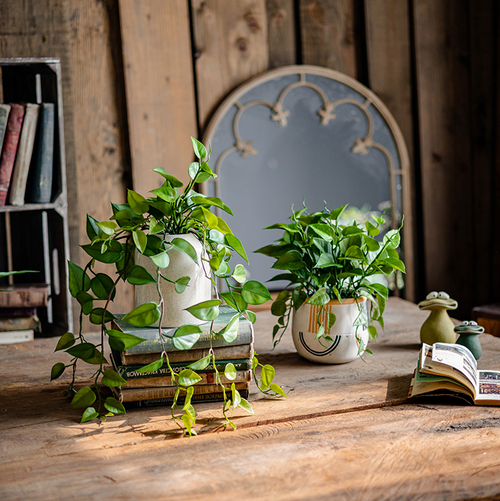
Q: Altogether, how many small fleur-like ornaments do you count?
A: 4